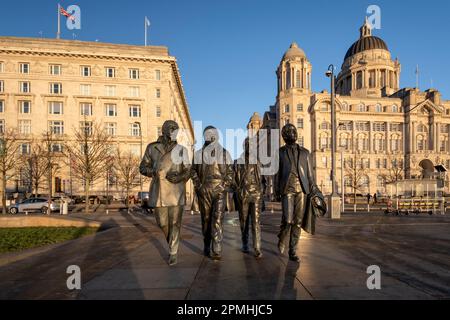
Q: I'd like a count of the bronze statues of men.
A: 4